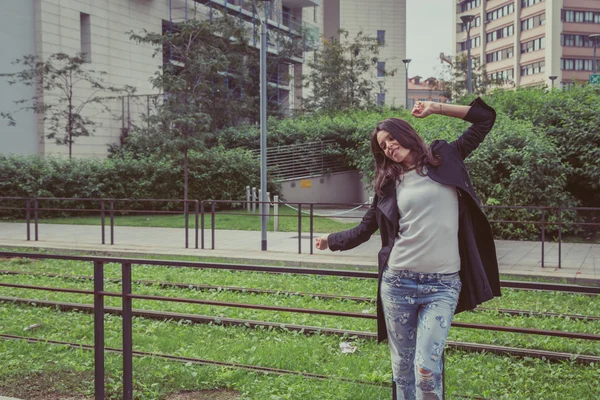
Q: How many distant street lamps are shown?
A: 4